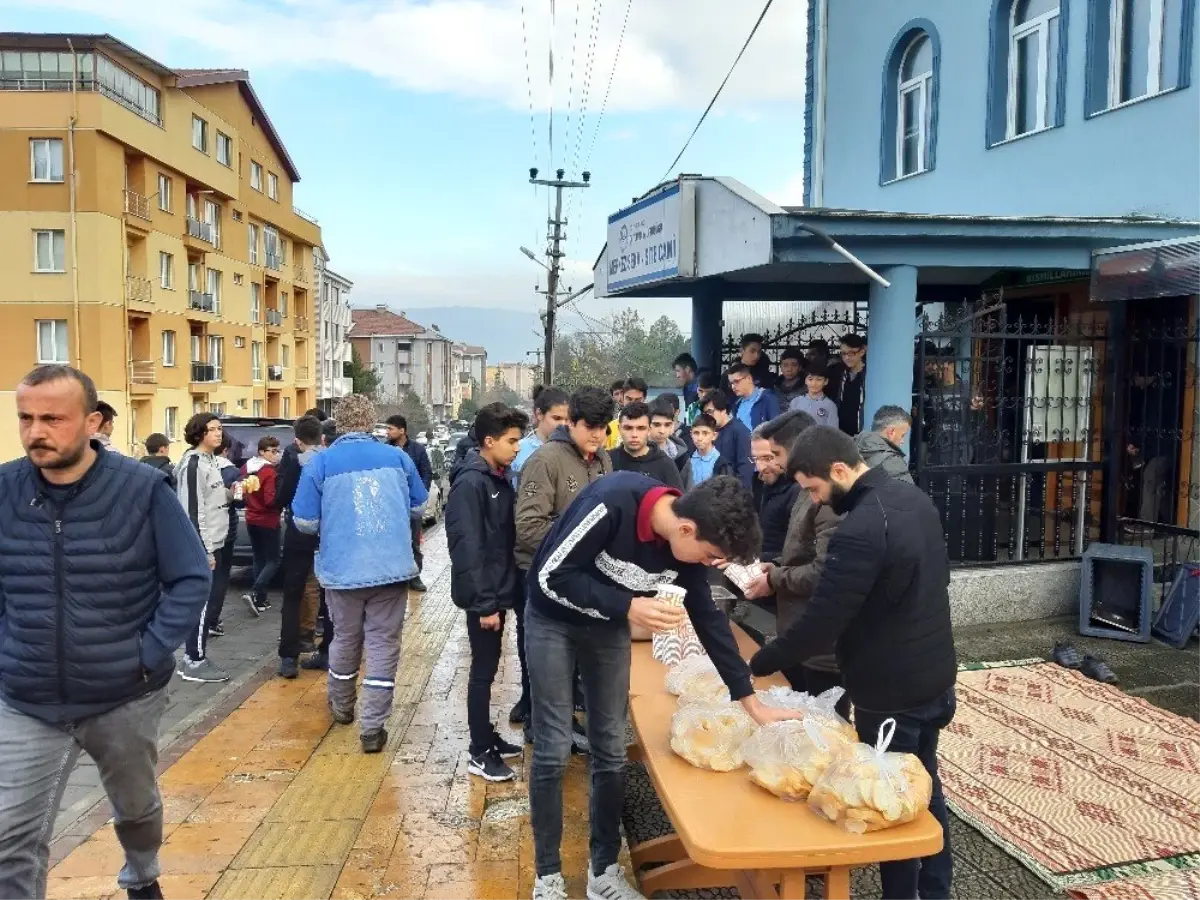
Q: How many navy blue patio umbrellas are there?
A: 0